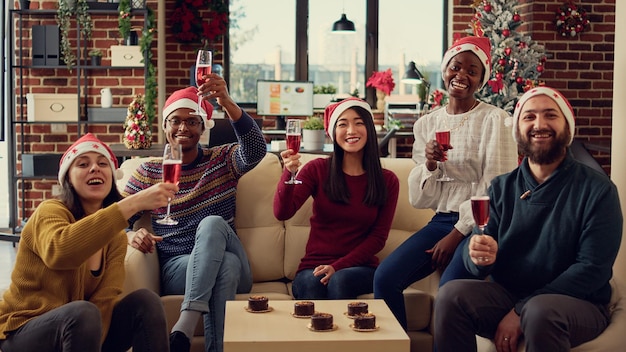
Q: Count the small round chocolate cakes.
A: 5